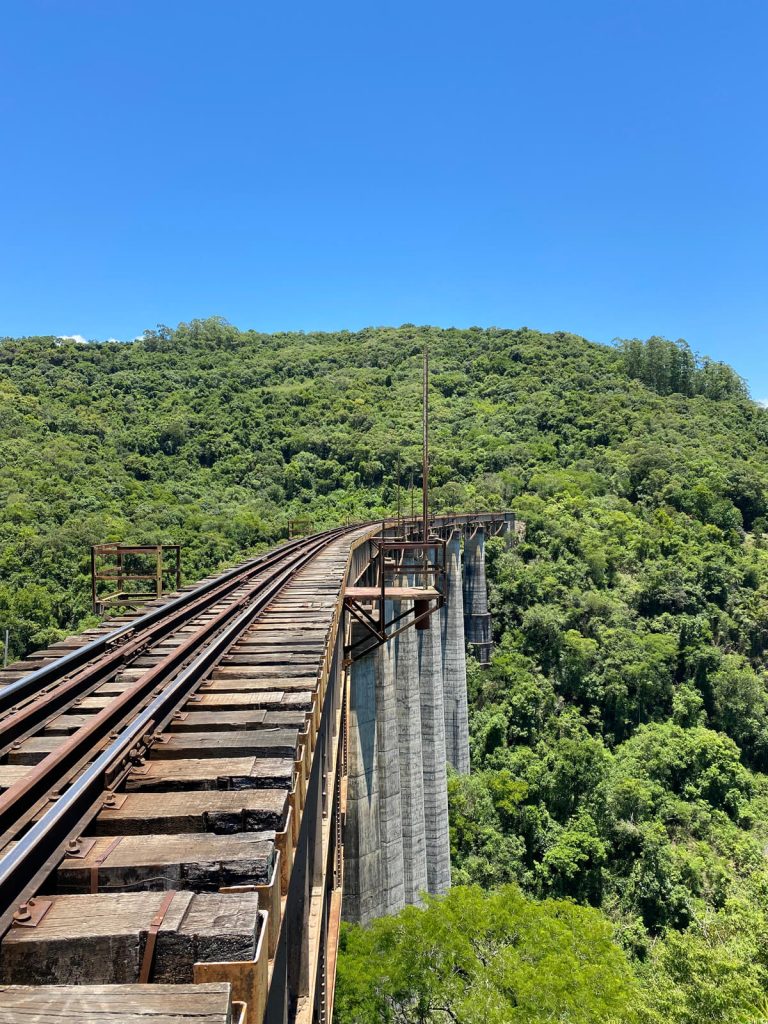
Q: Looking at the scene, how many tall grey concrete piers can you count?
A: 6